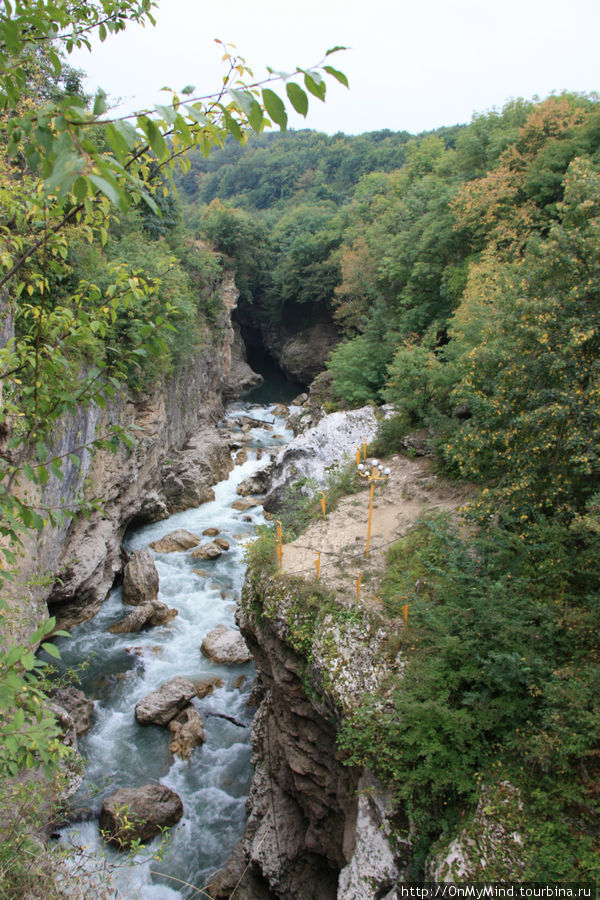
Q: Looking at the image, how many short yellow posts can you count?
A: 7